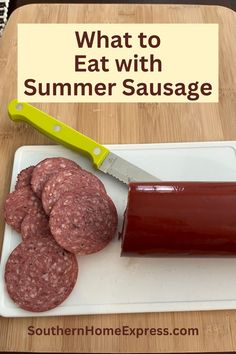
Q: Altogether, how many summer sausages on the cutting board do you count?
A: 1